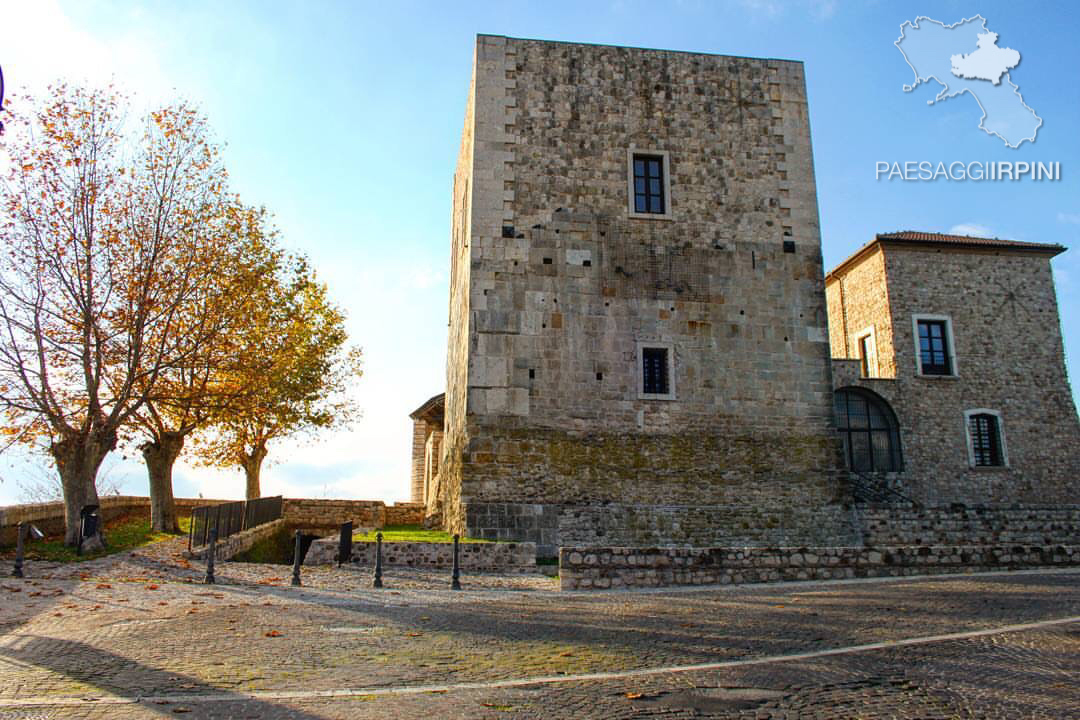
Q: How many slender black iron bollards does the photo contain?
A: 5